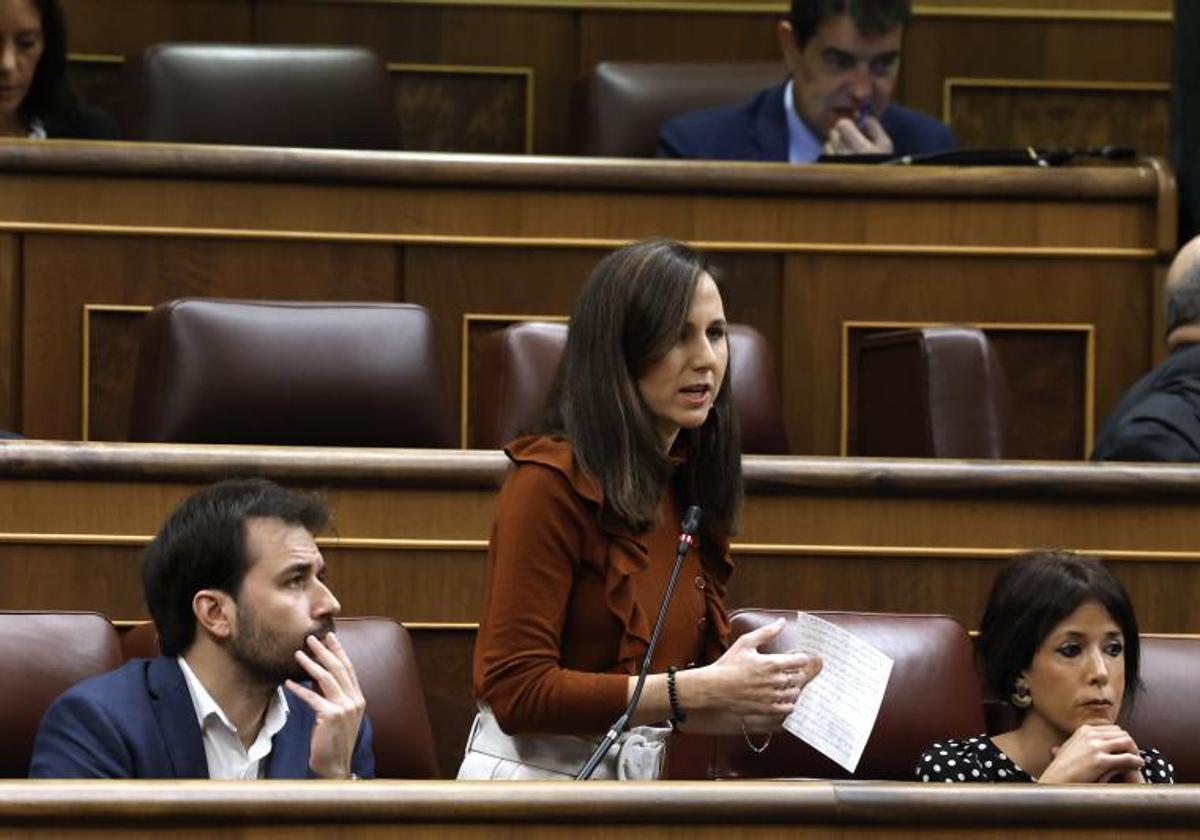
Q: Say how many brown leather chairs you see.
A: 9